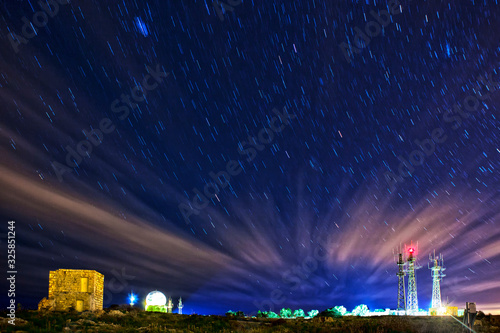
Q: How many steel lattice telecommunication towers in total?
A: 3